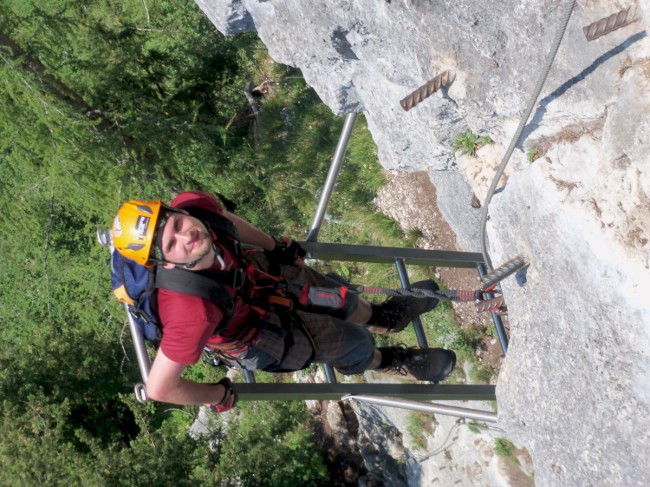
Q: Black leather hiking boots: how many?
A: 2